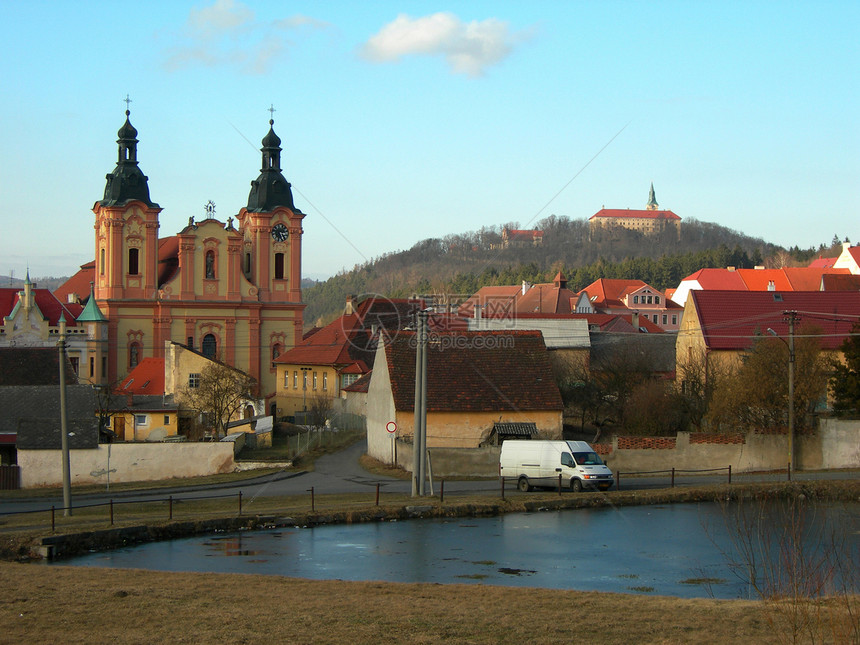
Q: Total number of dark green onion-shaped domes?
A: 2